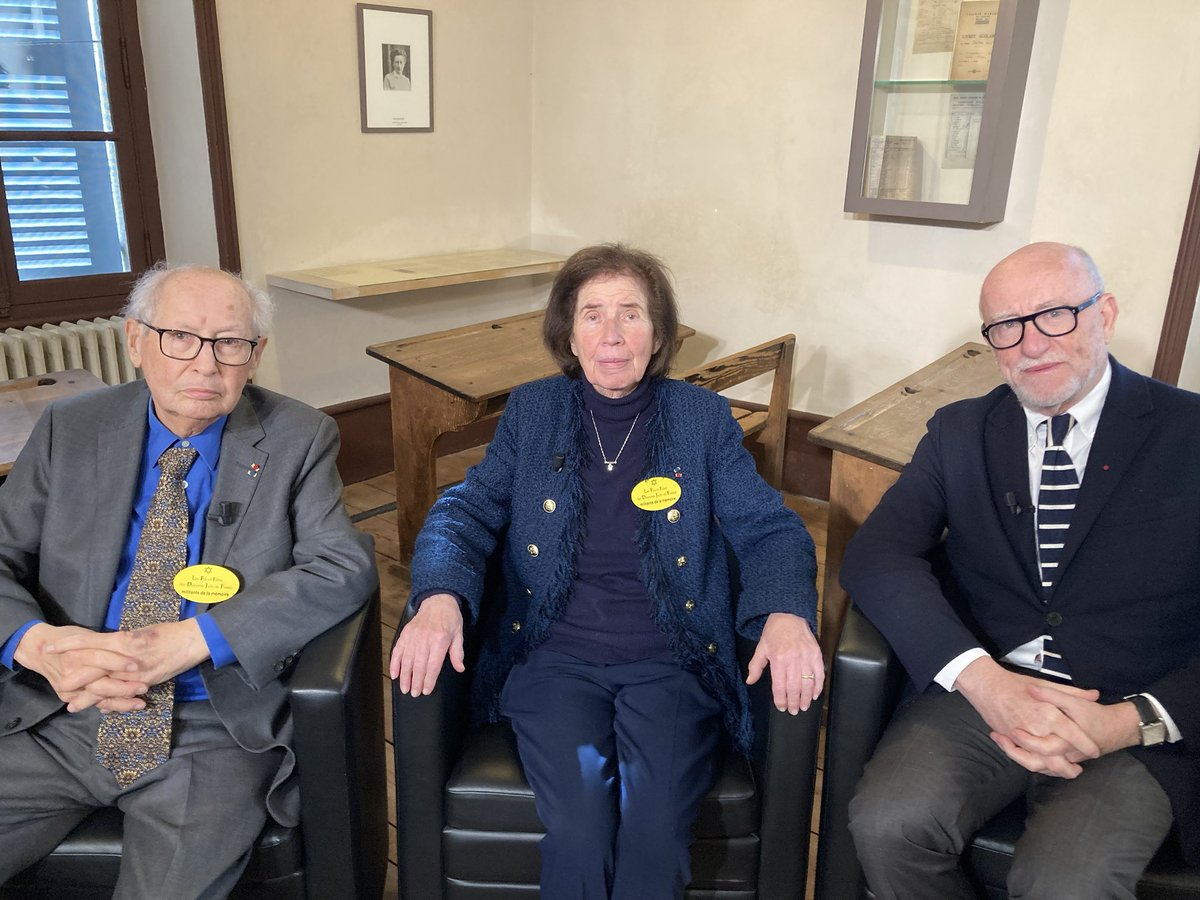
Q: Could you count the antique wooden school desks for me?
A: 3